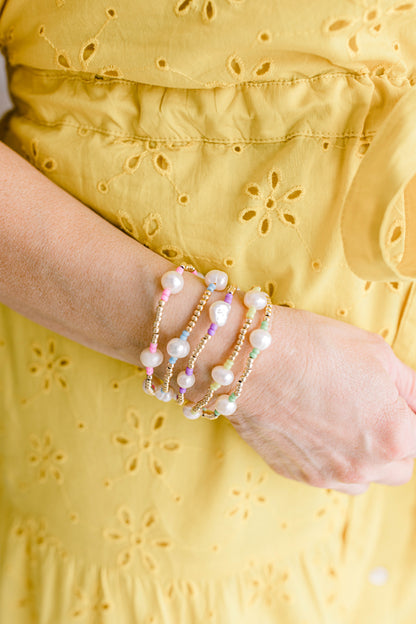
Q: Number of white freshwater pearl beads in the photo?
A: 13